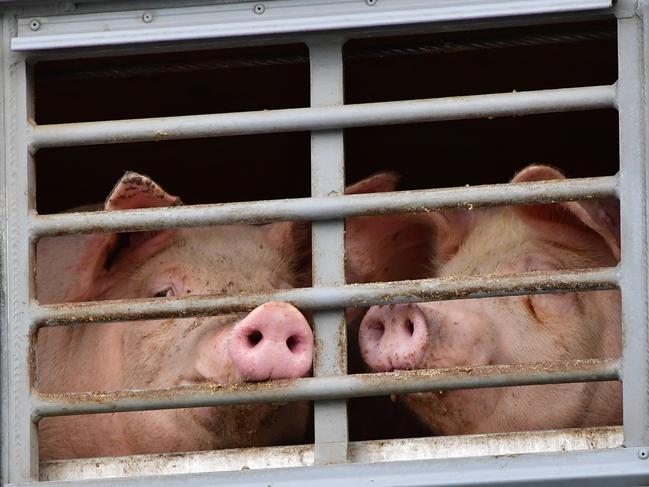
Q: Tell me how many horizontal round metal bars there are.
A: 4